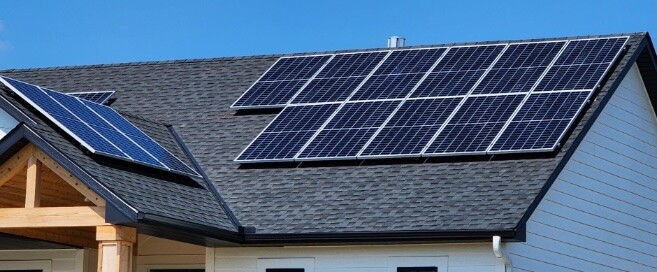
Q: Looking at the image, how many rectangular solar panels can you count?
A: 15